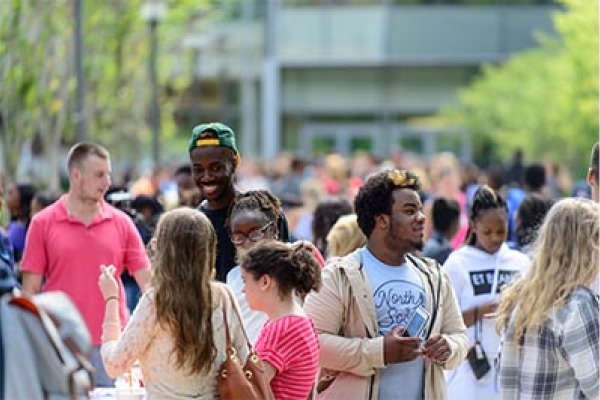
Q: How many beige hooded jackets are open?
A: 1